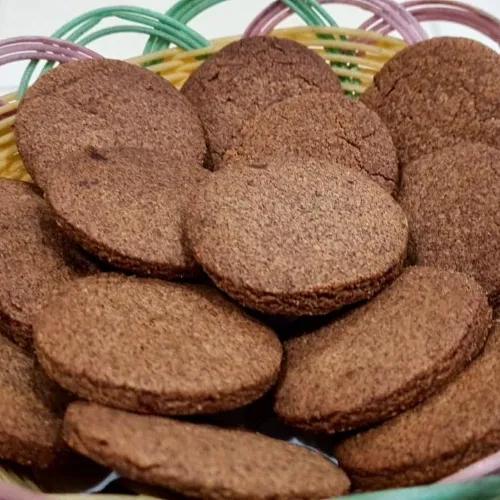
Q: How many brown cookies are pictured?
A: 13